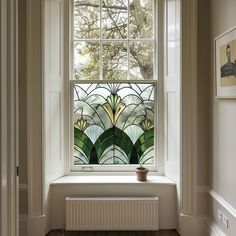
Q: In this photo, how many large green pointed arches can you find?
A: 3